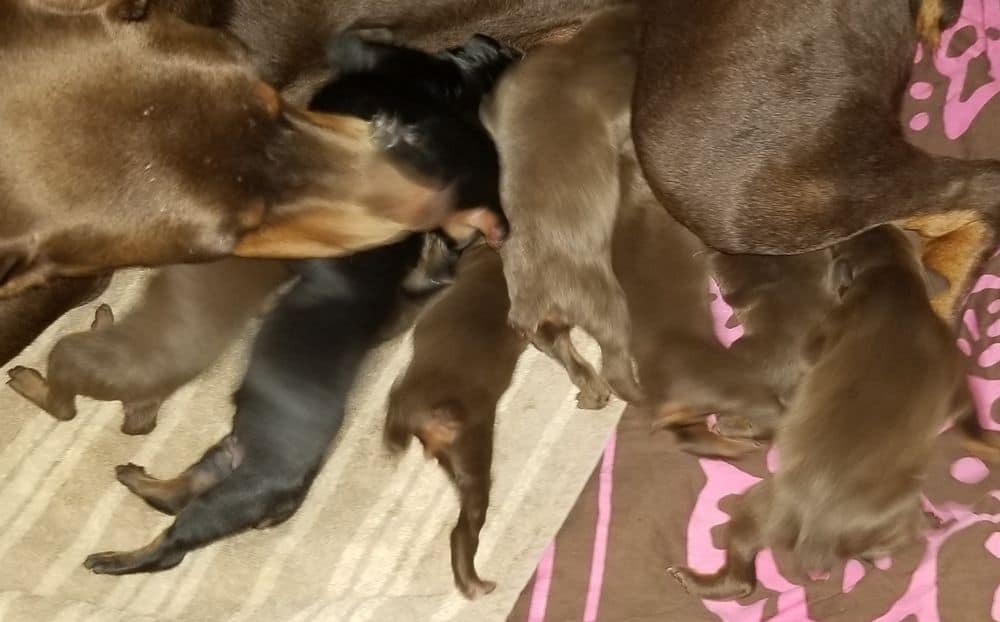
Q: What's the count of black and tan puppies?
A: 2